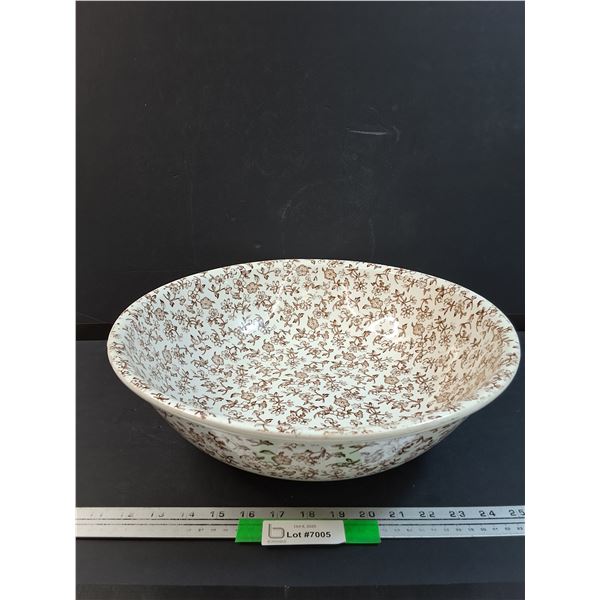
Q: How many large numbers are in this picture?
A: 15